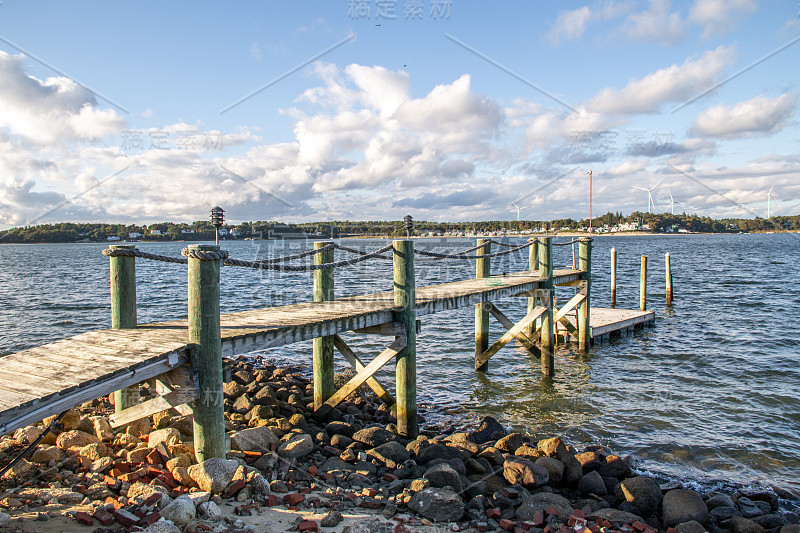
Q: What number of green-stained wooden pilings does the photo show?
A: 8